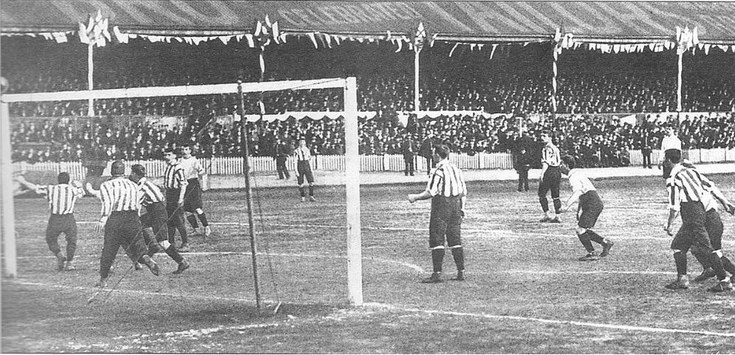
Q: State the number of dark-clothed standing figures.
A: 5